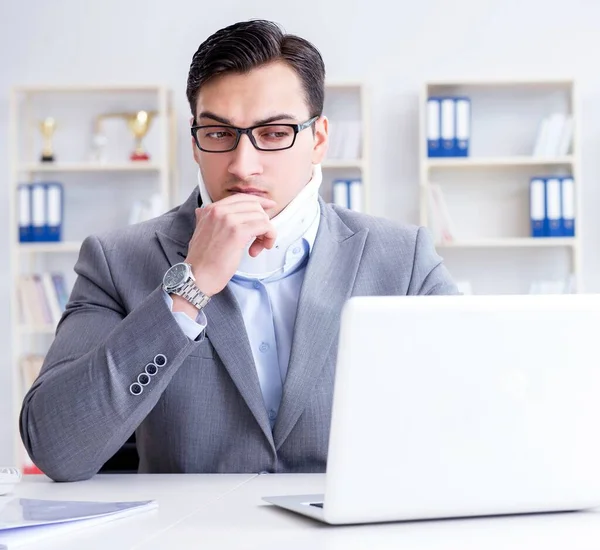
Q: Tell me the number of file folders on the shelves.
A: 11